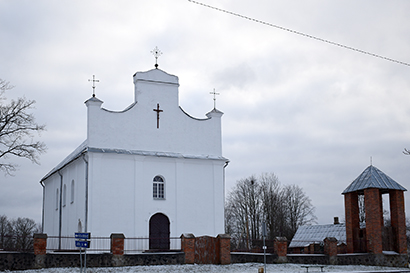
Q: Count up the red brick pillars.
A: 9